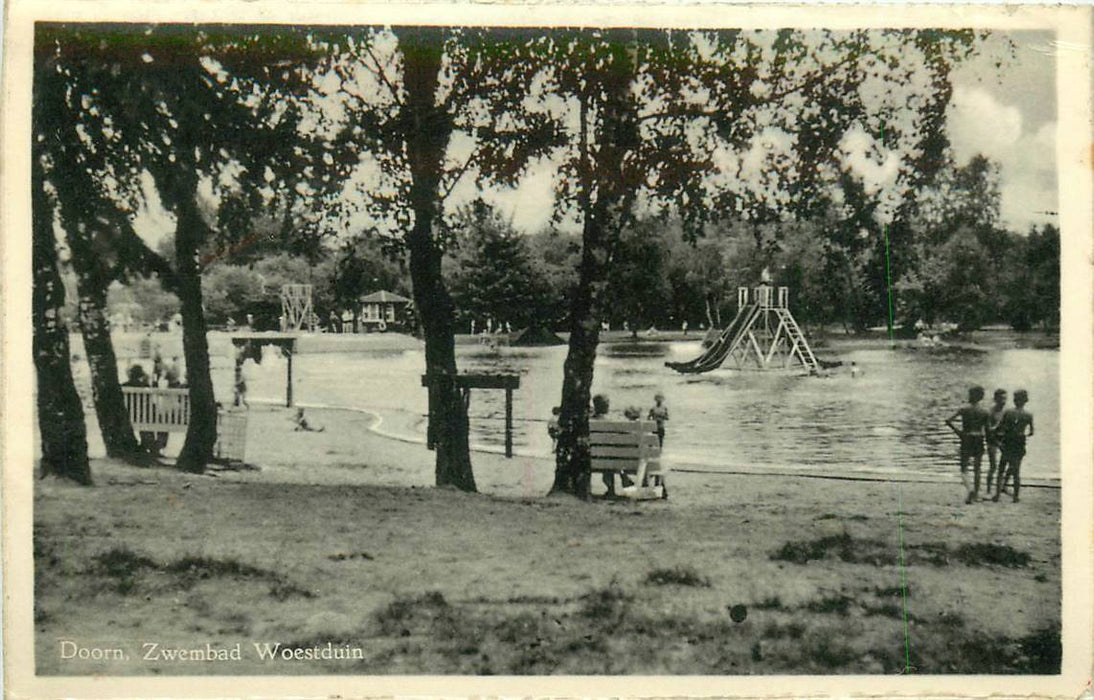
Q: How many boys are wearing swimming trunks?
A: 3